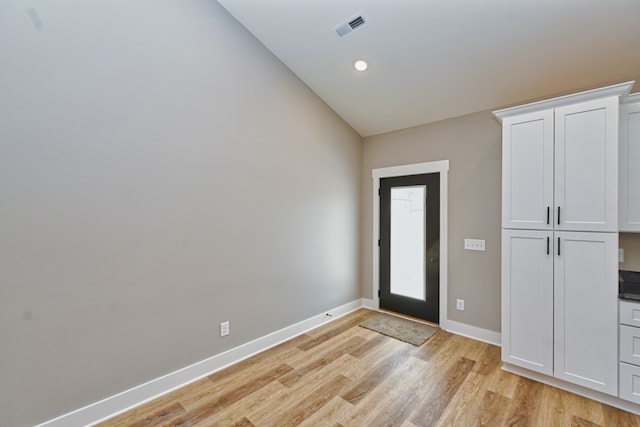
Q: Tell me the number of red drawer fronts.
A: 0